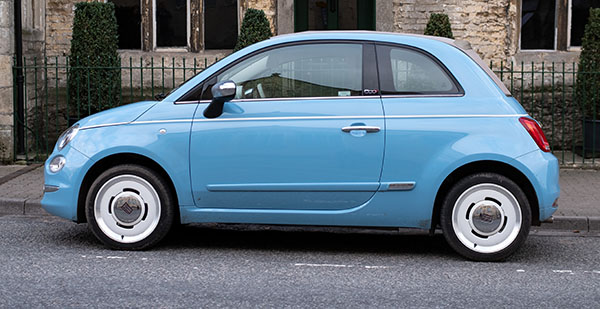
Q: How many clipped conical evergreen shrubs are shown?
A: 4